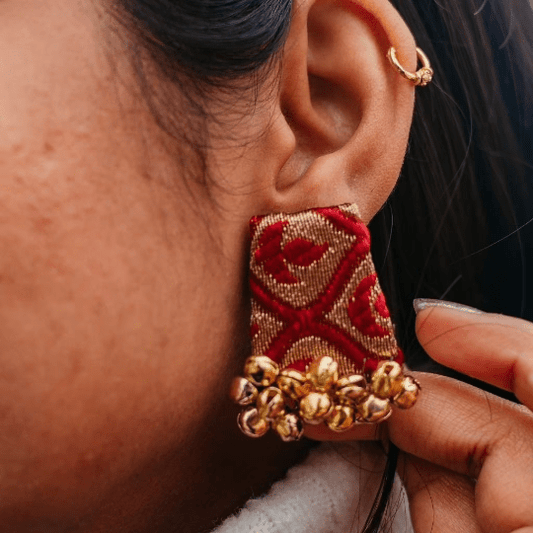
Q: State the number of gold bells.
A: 13